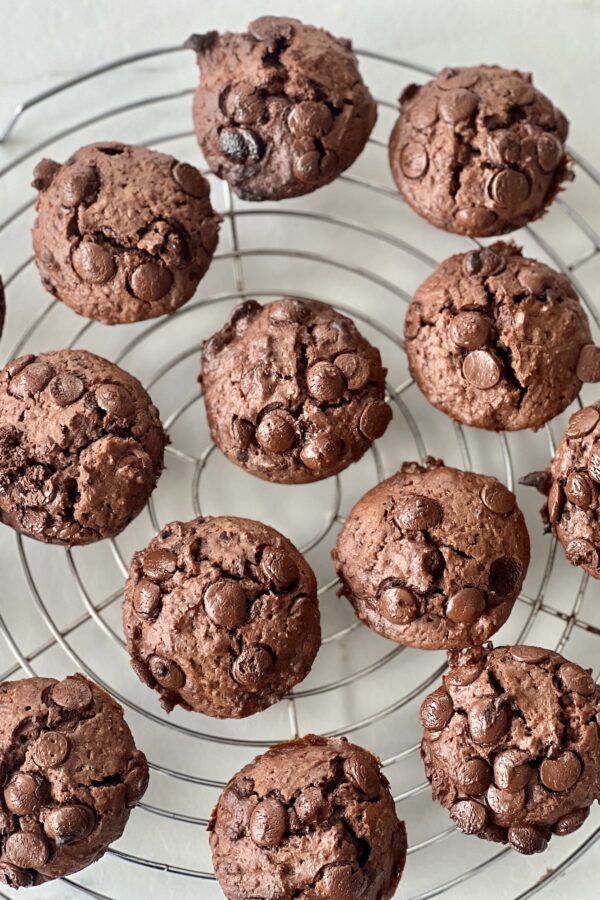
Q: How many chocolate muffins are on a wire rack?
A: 12